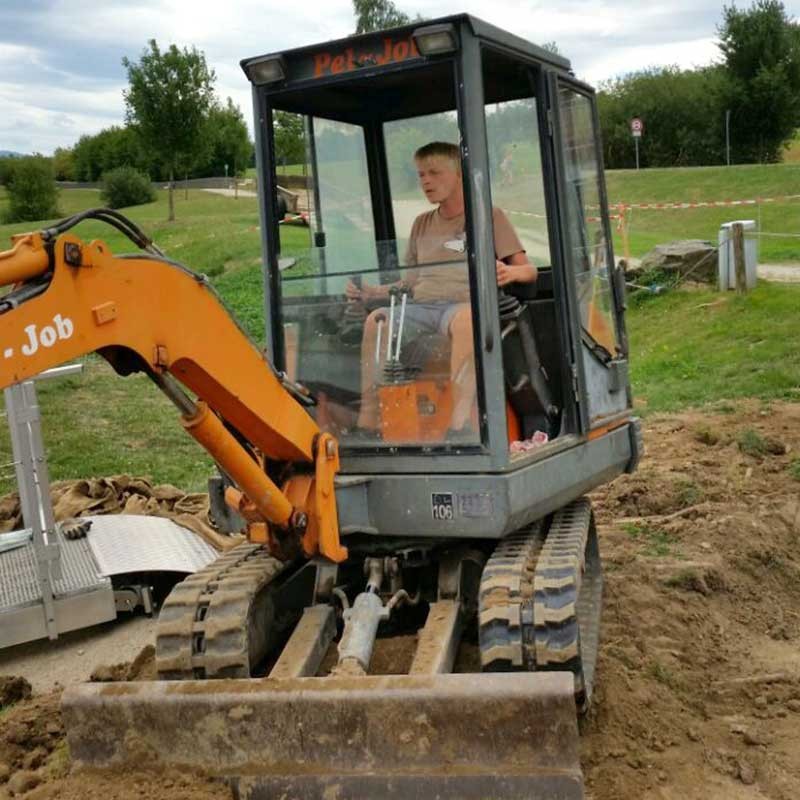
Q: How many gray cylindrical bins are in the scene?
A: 1